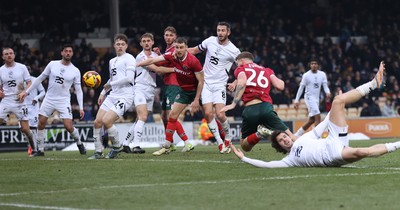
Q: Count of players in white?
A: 8